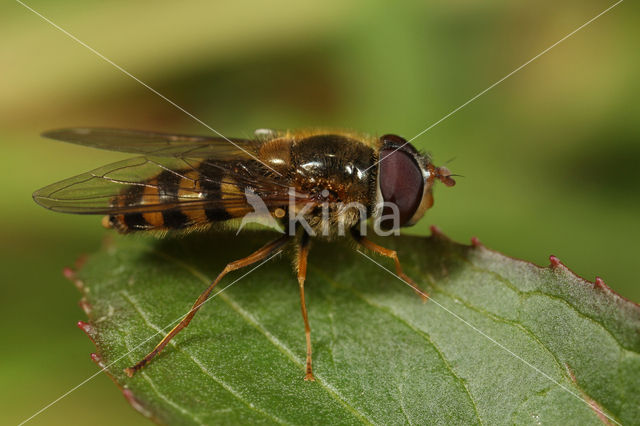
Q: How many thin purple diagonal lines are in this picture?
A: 0